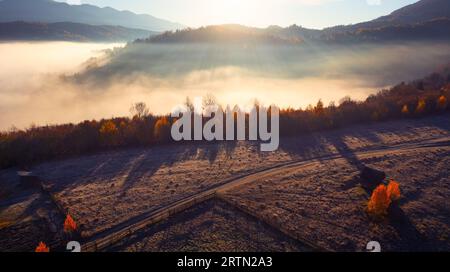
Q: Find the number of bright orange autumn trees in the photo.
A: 4